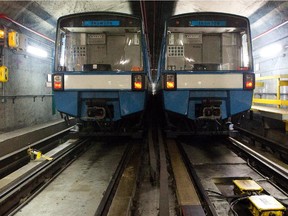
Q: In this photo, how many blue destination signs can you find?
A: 2